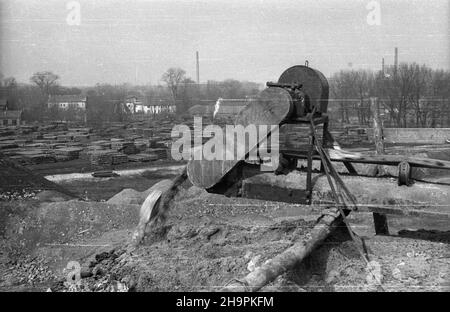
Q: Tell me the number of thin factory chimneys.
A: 3